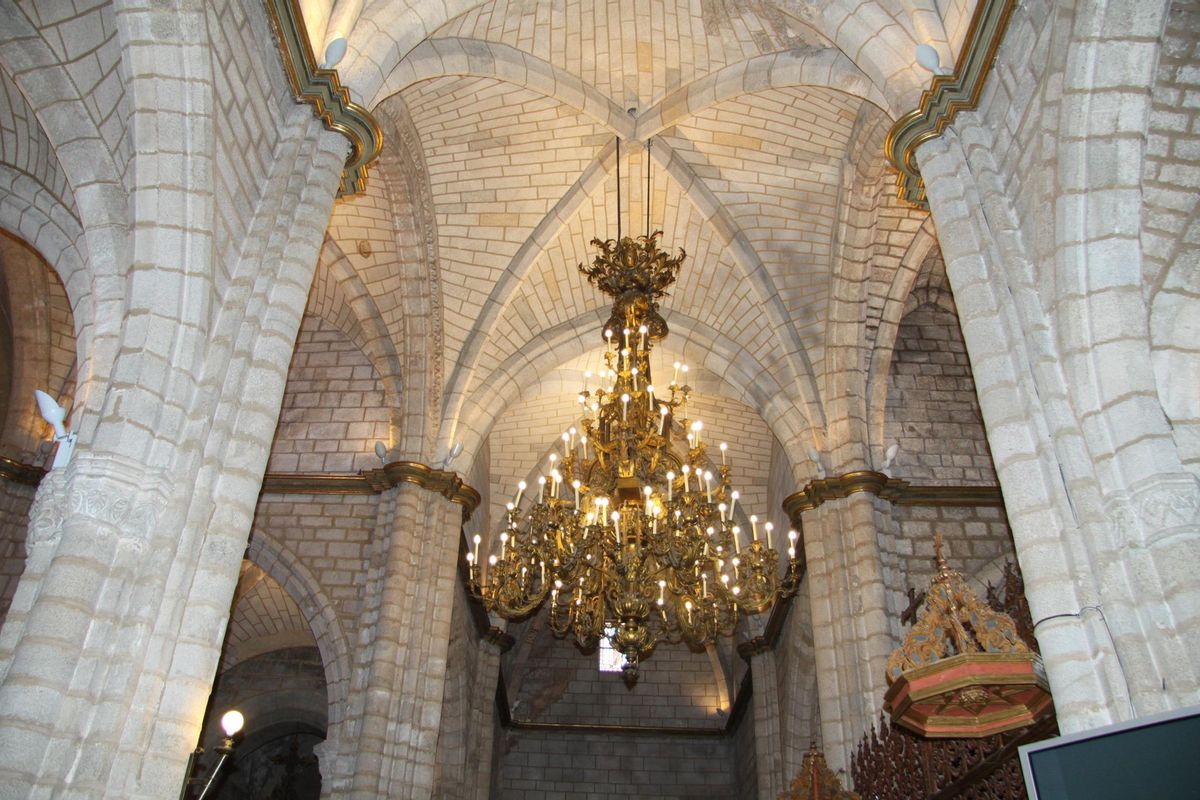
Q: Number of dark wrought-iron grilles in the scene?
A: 1